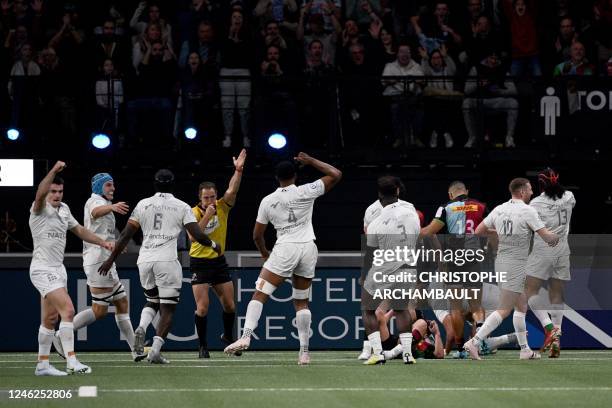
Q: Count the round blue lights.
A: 4